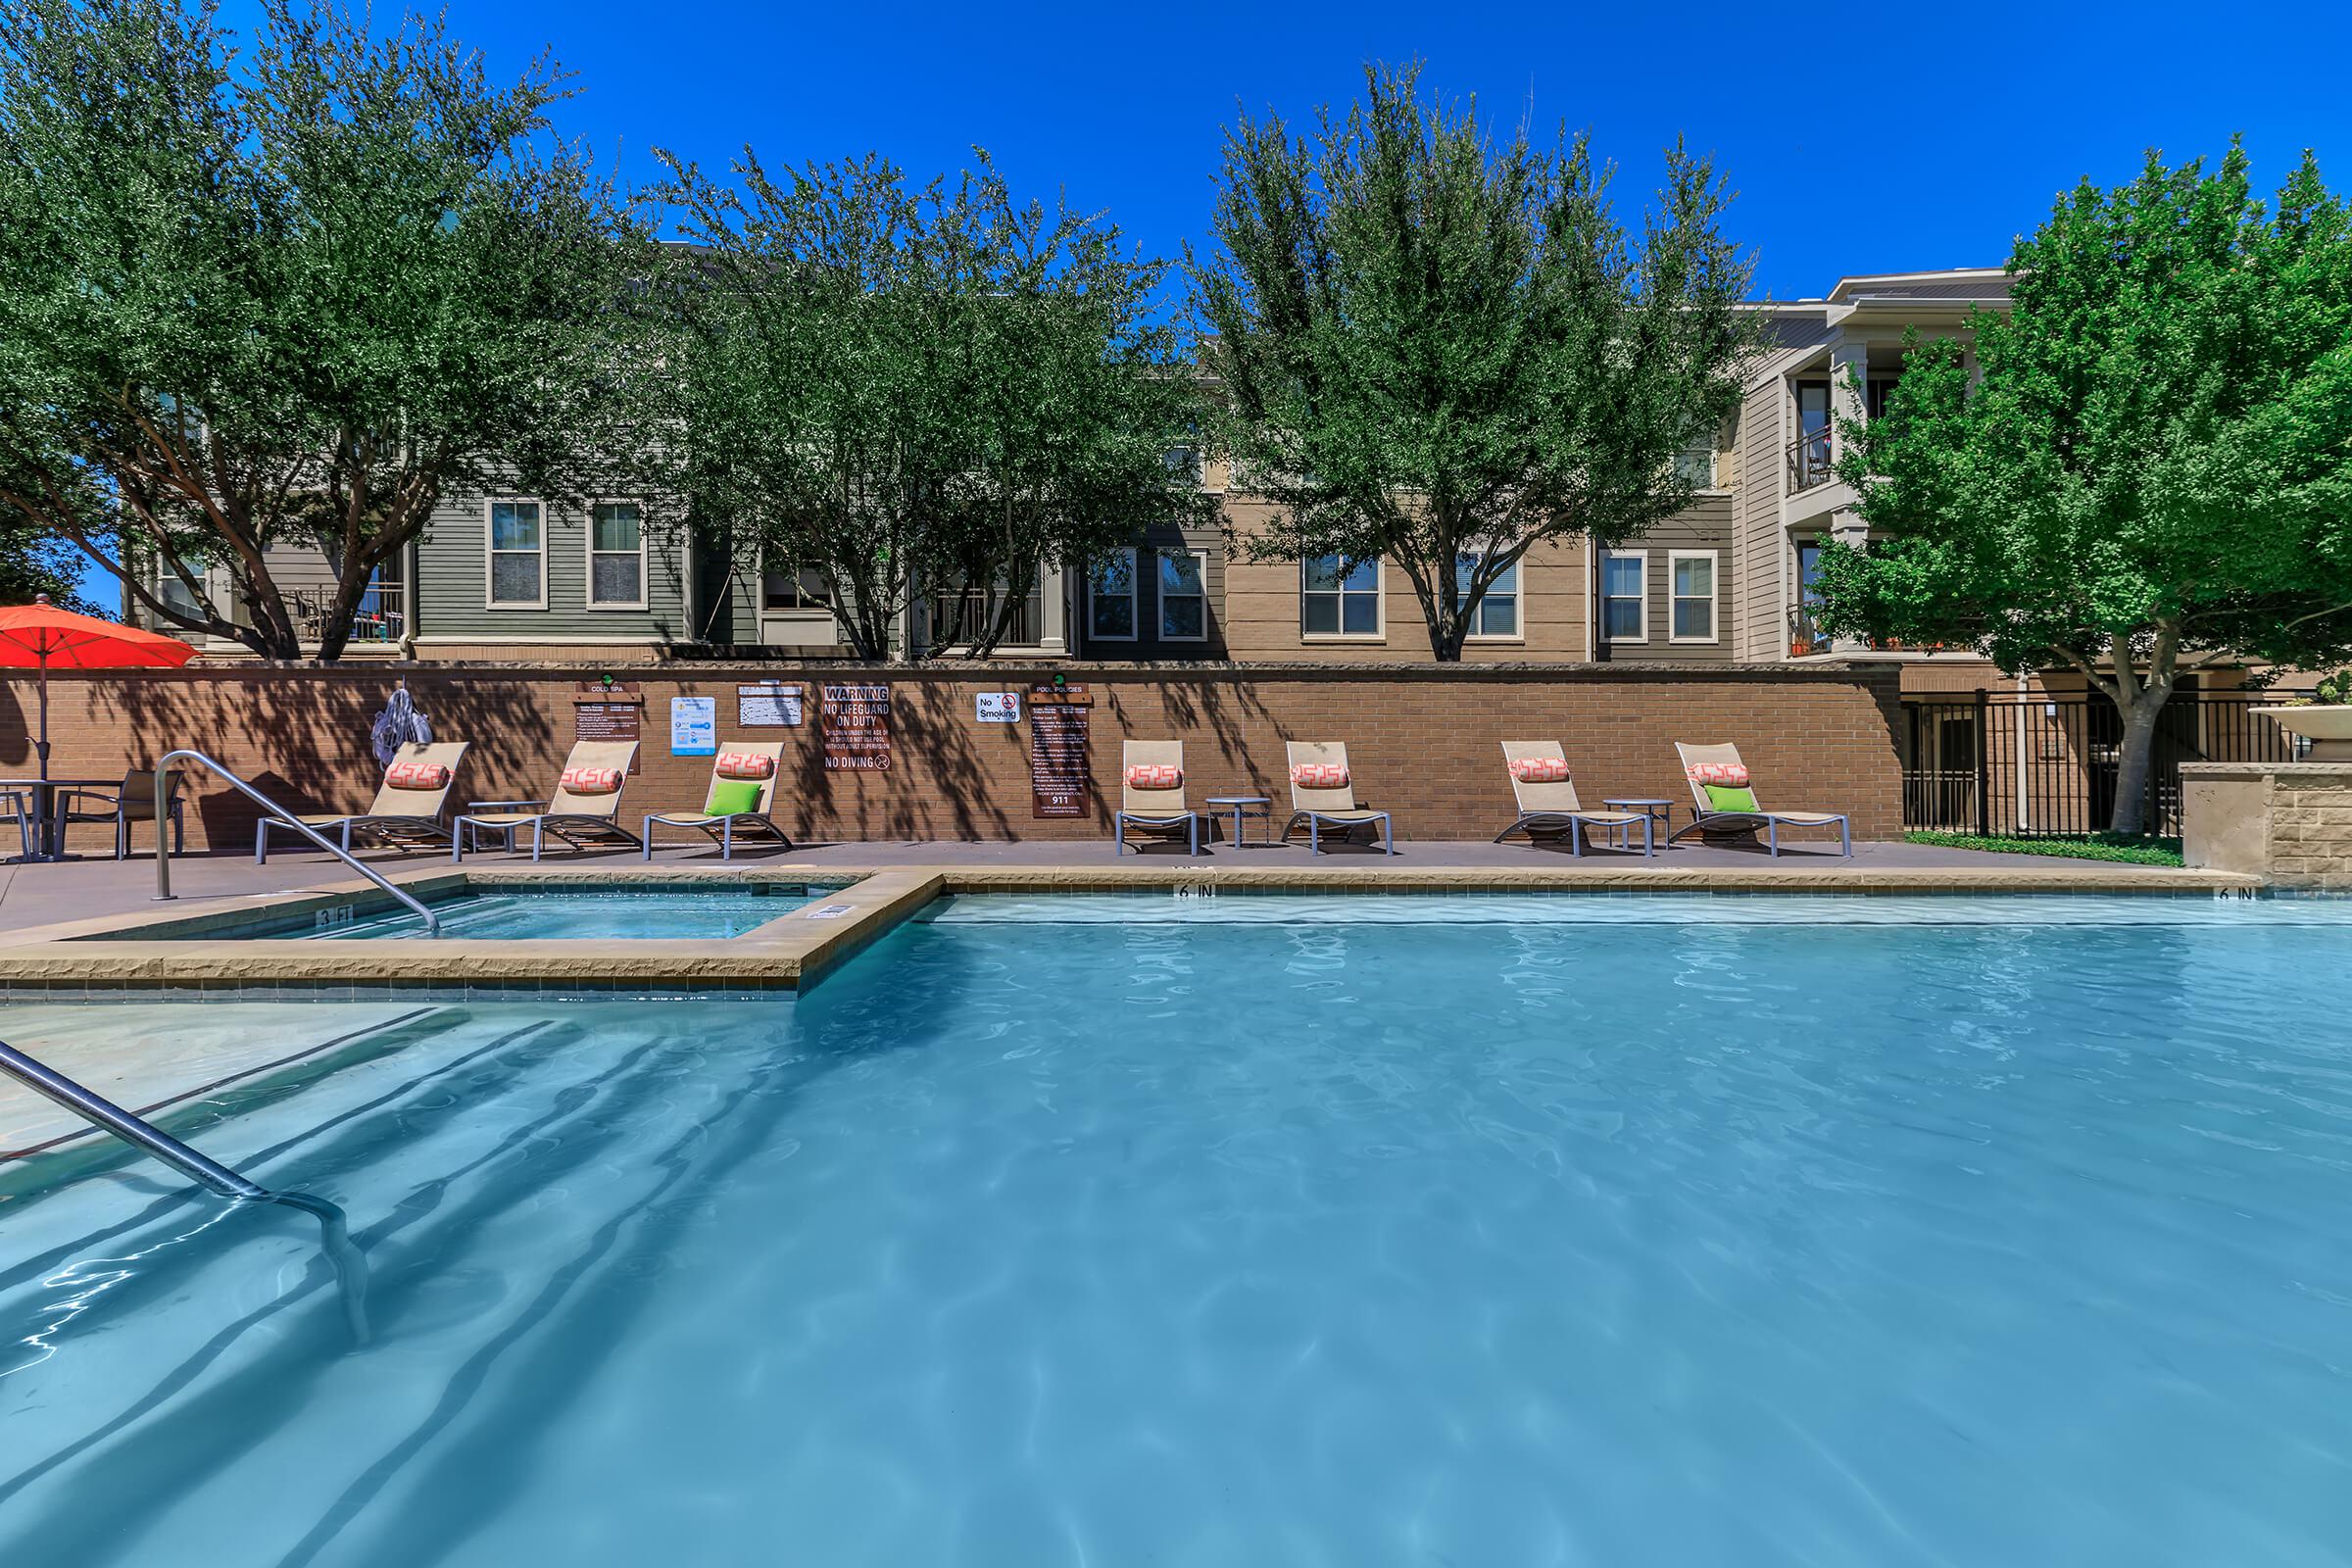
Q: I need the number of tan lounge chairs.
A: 7